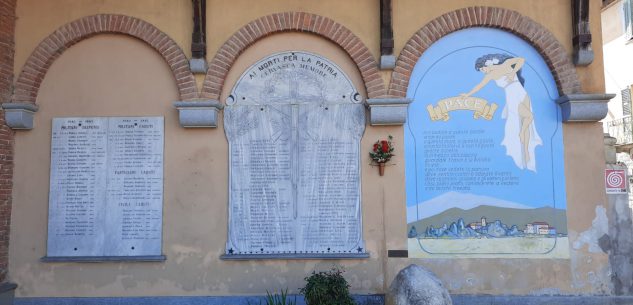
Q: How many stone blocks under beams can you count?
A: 3